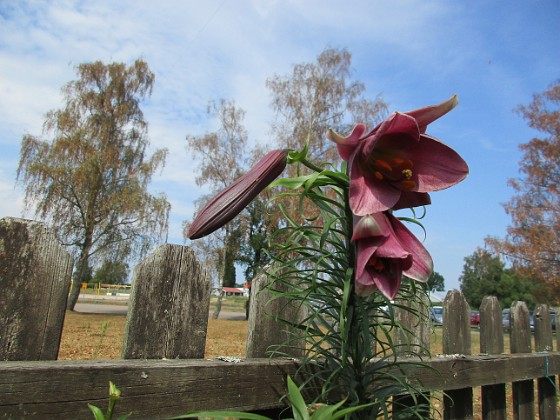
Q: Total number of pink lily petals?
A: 12